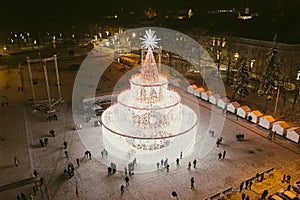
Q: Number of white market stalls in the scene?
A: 11